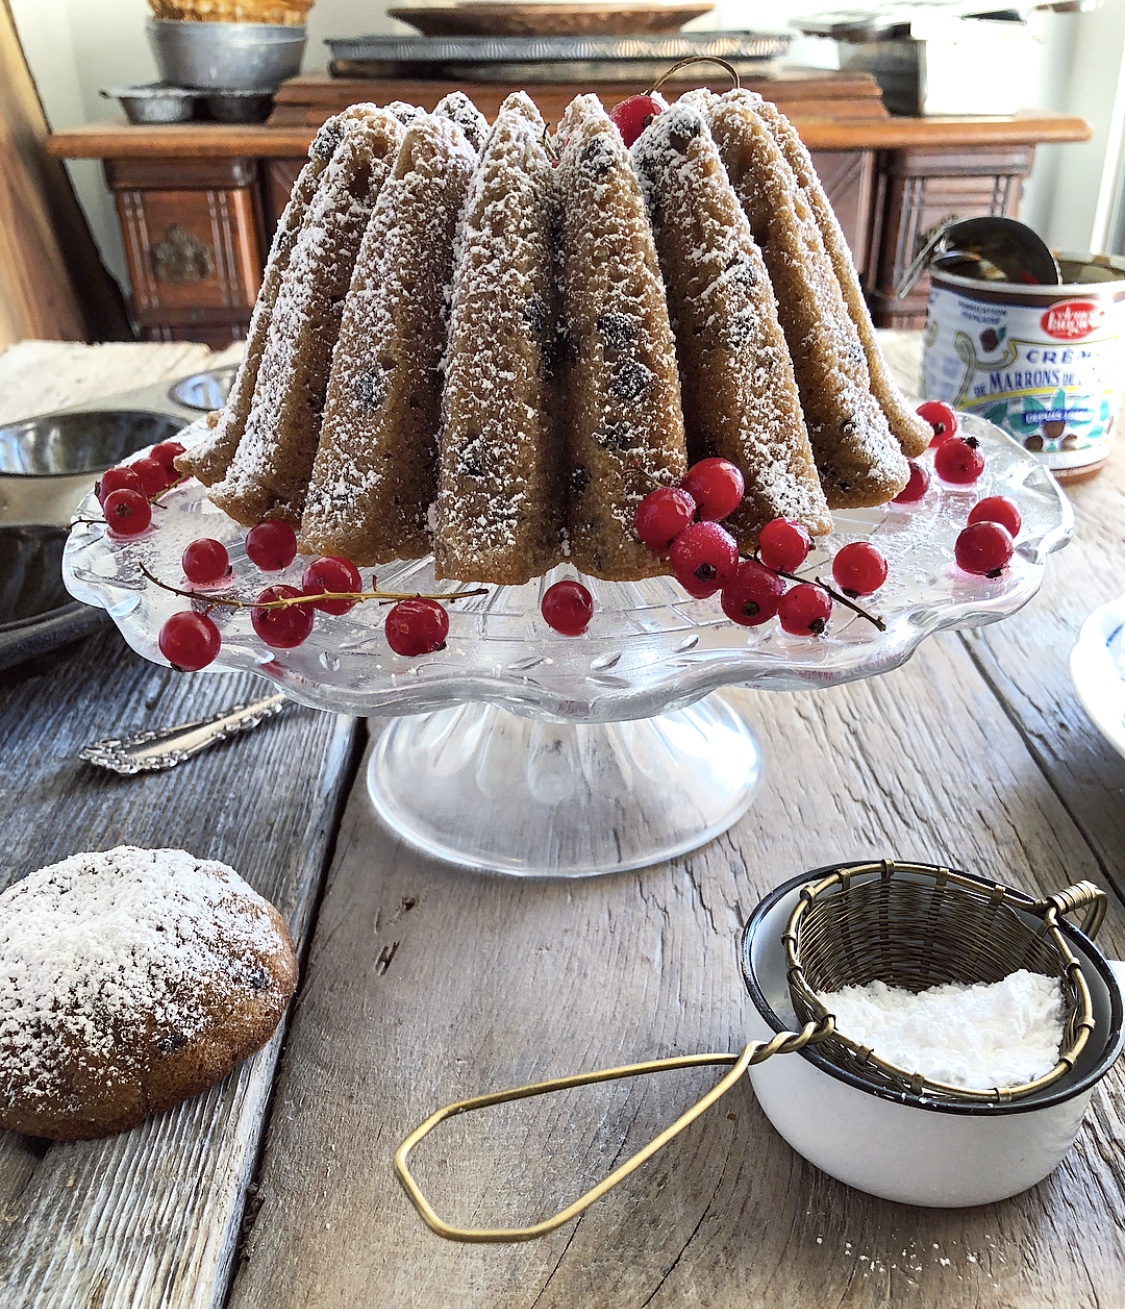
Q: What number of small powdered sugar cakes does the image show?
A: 1